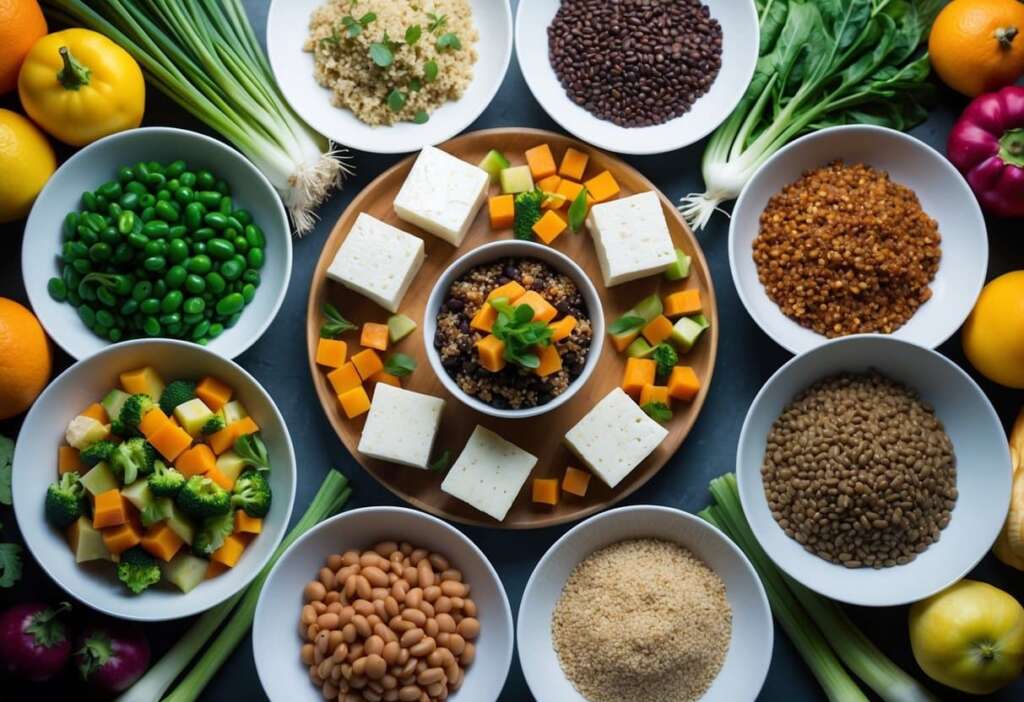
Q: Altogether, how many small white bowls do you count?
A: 1